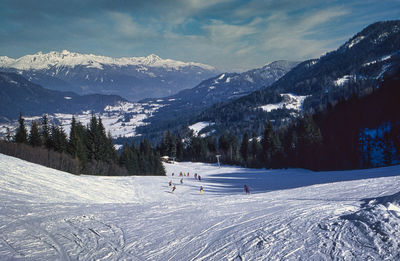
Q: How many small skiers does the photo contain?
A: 11